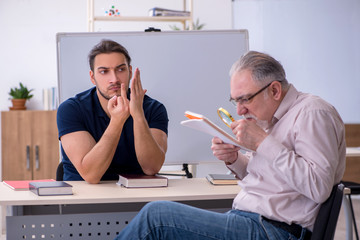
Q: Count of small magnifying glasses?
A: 1